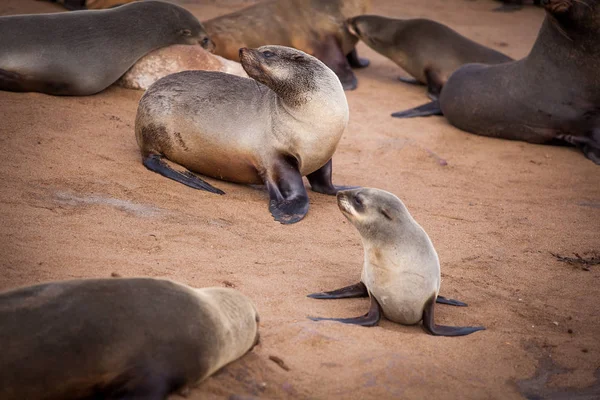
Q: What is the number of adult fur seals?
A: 6